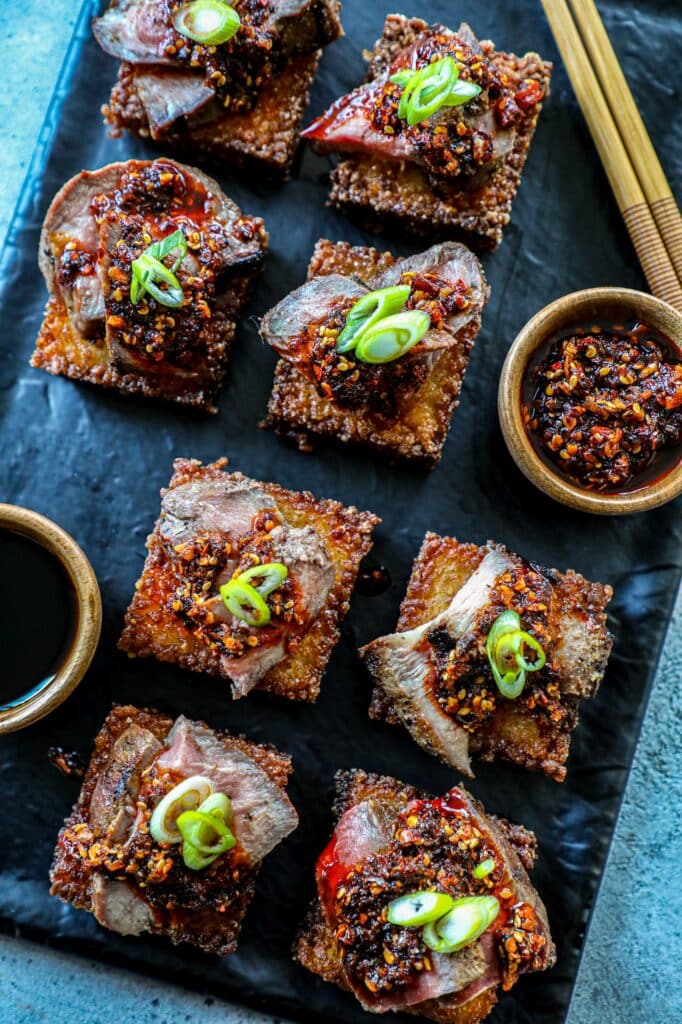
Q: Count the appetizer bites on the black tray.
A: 8